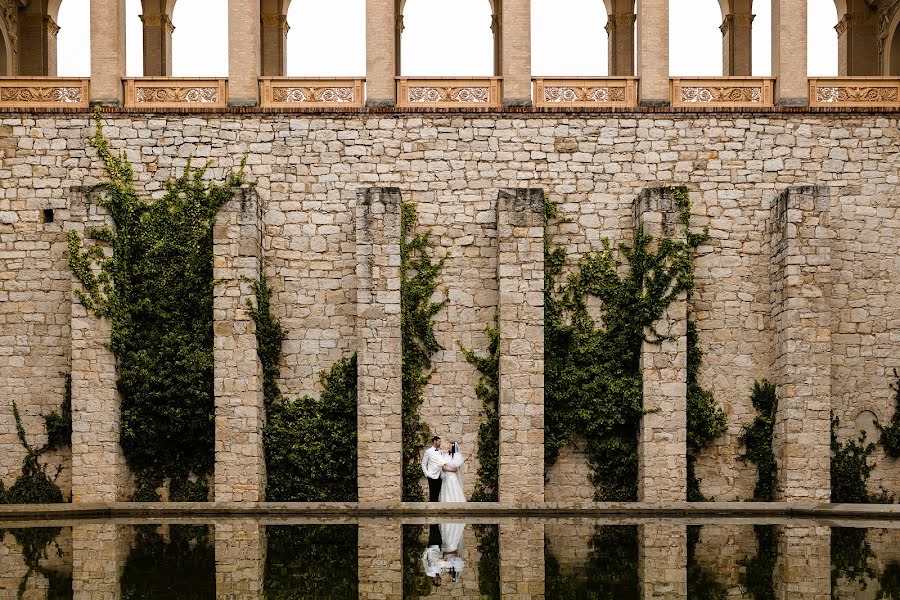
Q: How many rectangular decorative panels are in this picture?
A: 7